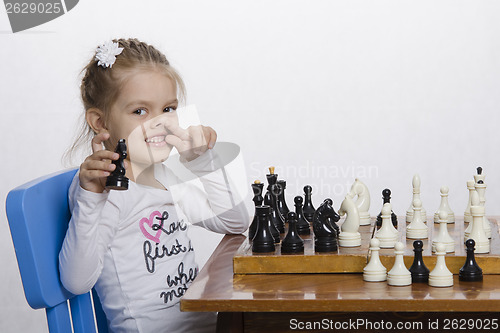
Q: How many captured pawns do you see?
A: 5